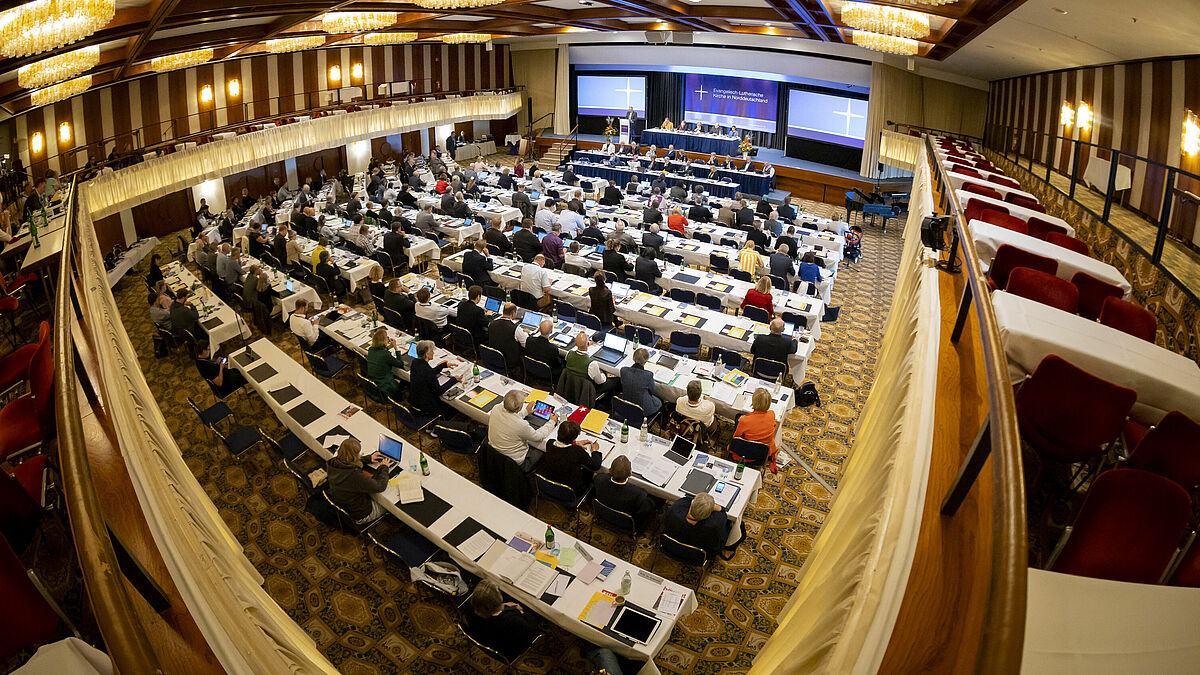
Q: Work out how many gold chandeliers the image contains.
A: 12